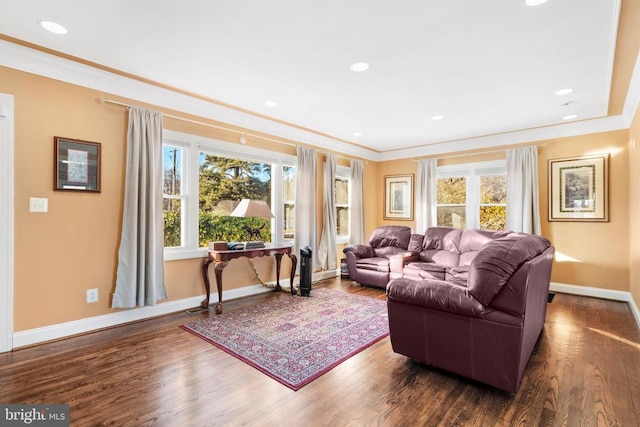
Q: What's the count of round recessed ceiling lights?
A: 8